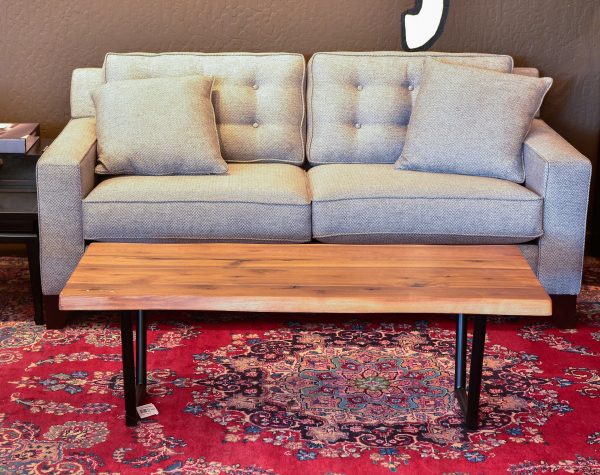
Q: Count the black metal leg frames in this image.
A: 2